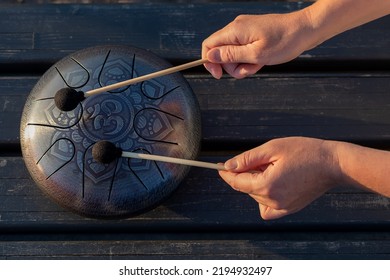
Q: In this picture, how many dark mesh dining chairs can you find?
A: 0